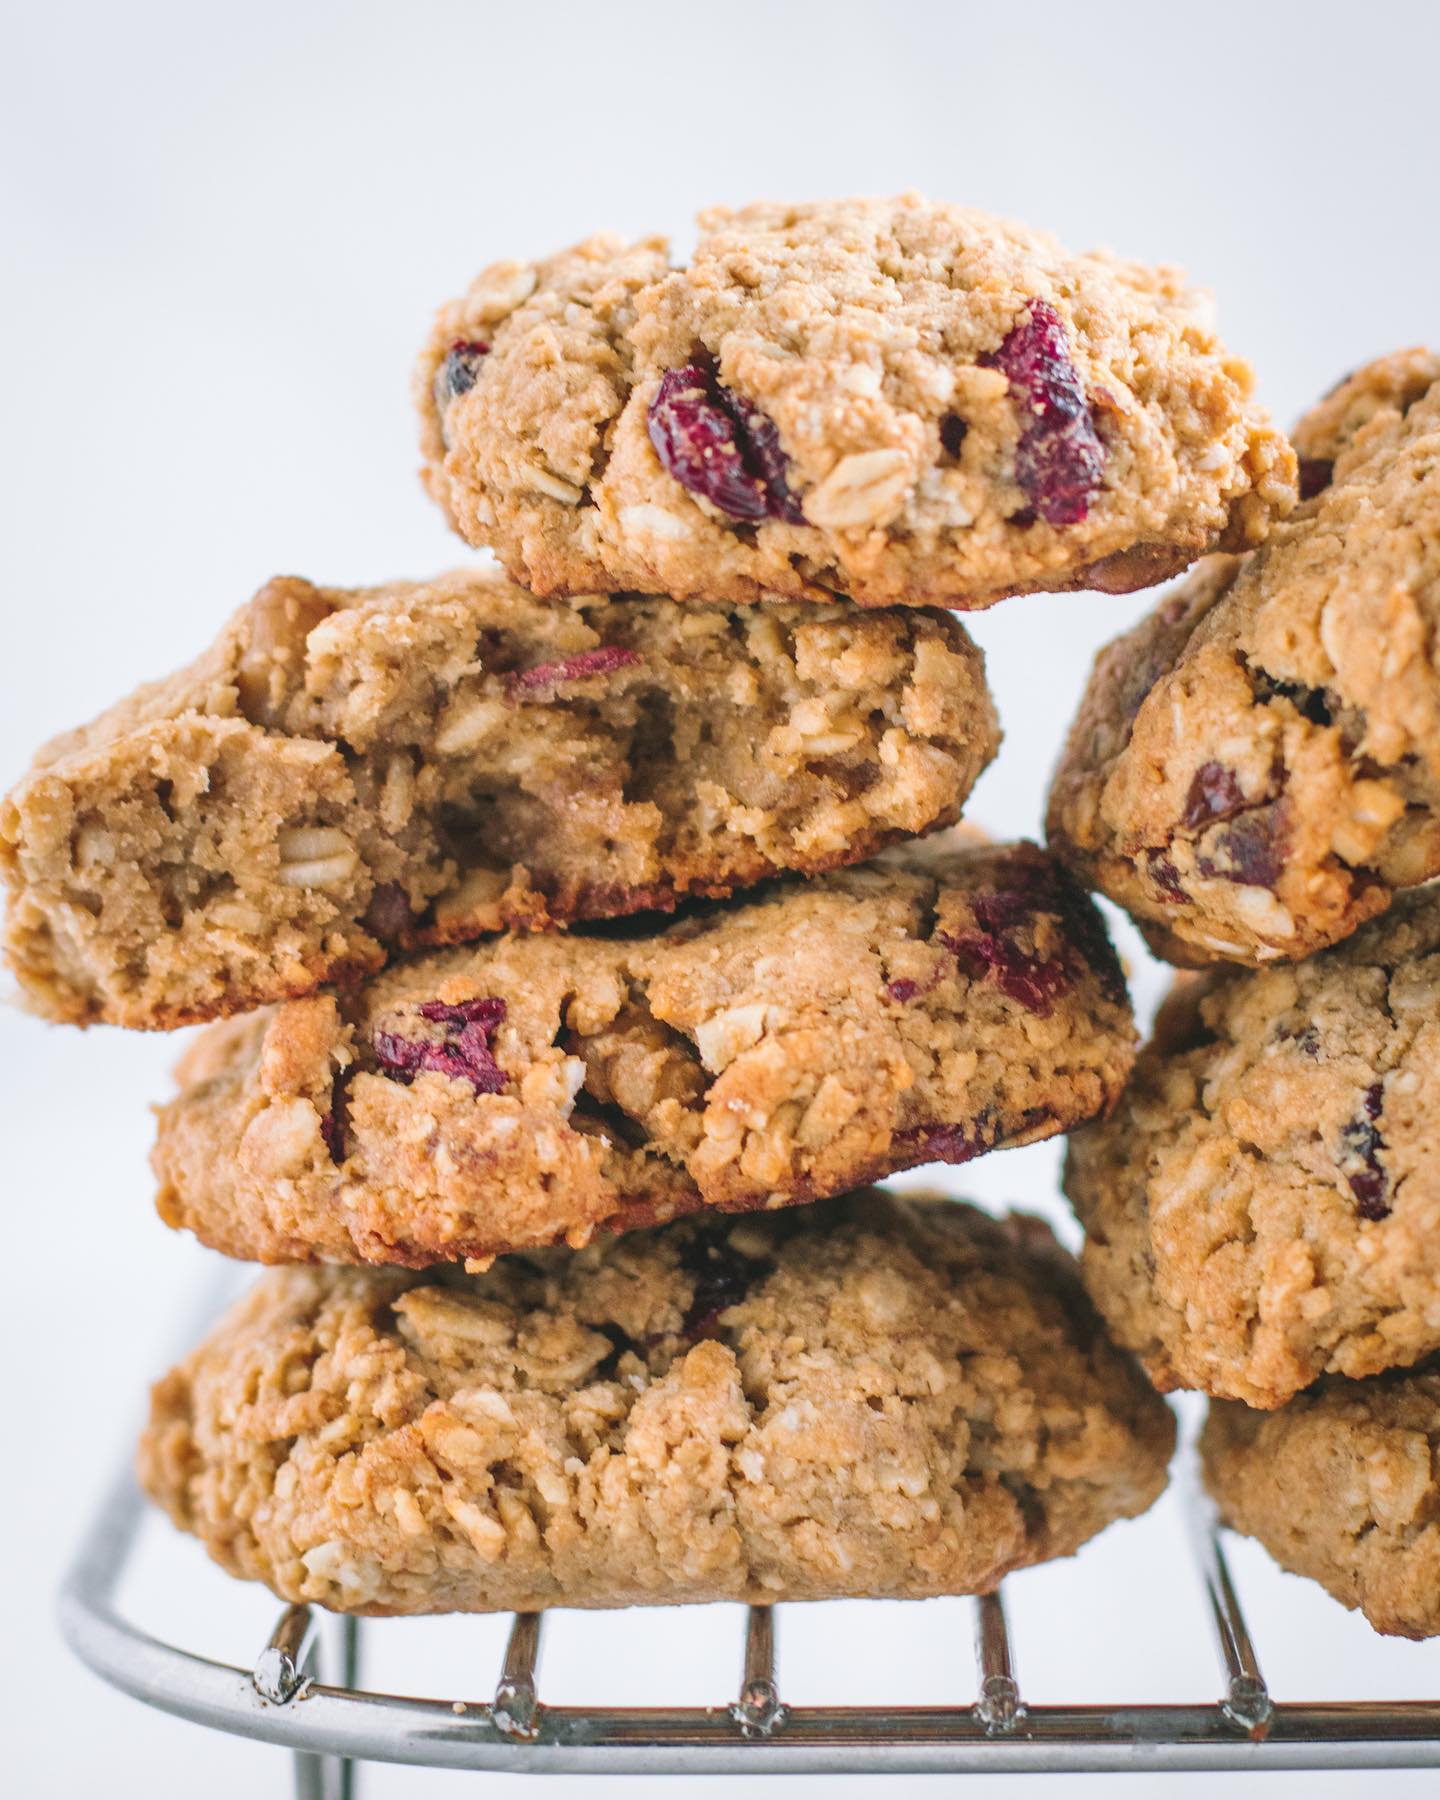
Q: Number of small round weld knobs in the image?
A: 5